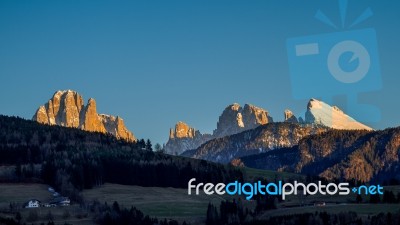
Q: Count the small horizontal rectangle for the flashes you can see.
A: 1